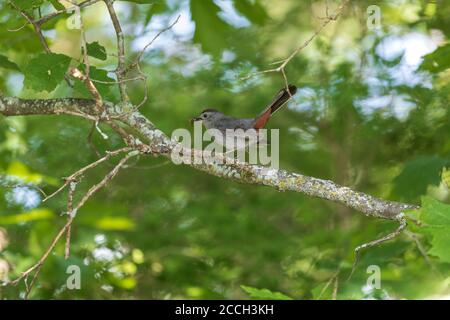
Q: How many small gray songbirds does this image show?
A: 1